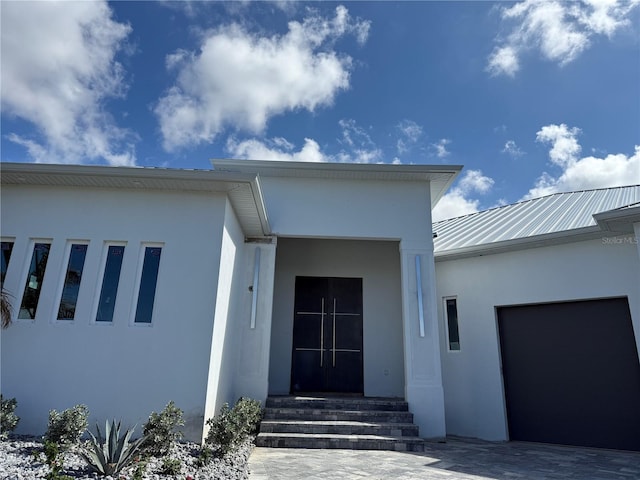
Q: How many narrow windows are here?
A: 6